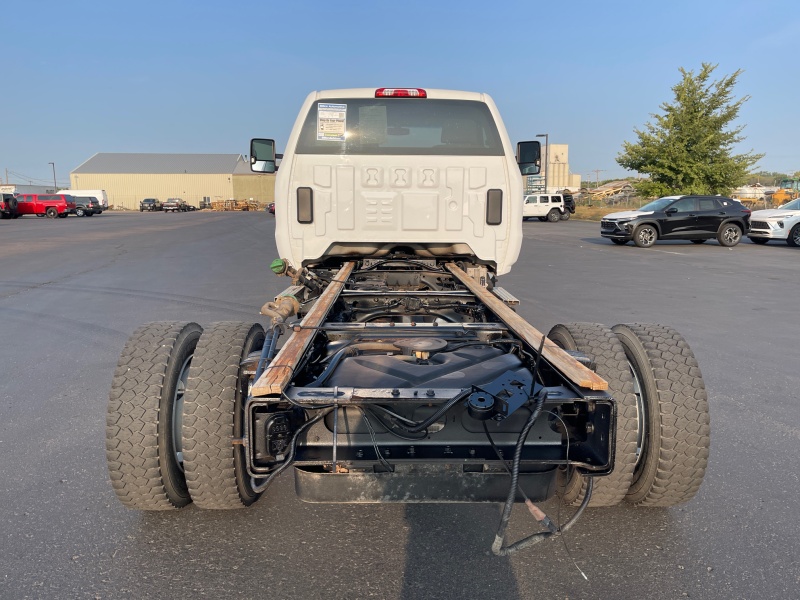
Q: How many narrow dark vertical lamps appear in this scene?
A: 2